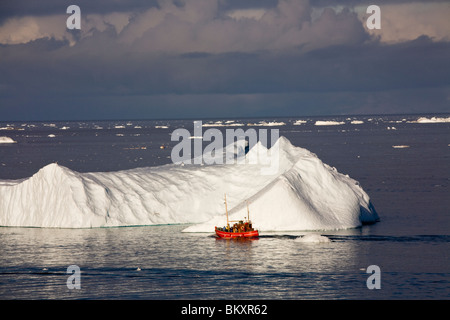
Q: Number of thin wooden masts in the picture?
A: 2